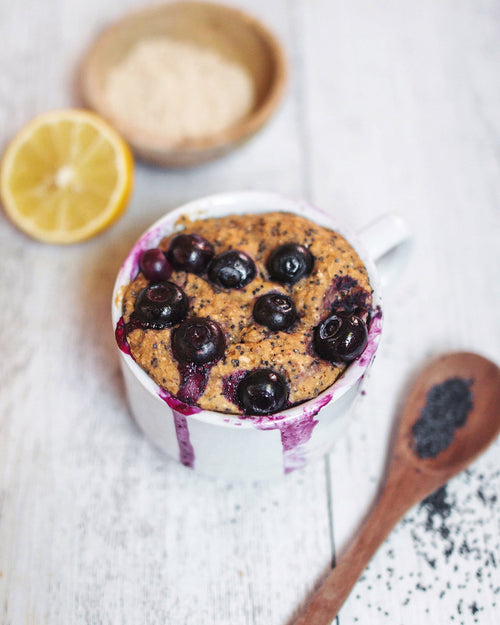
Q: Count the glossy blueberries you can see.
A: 9